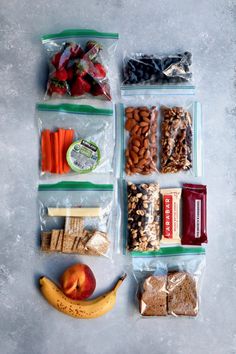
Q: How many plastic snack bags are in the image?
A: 8